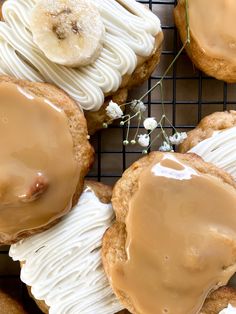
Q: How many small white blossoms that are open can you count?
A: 6